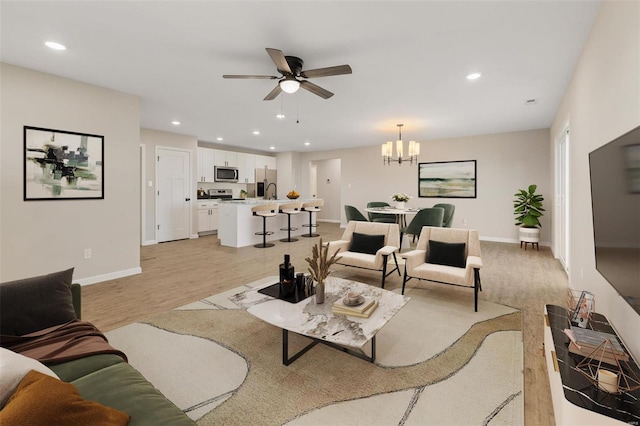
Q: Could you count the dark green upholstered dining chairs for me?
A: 4